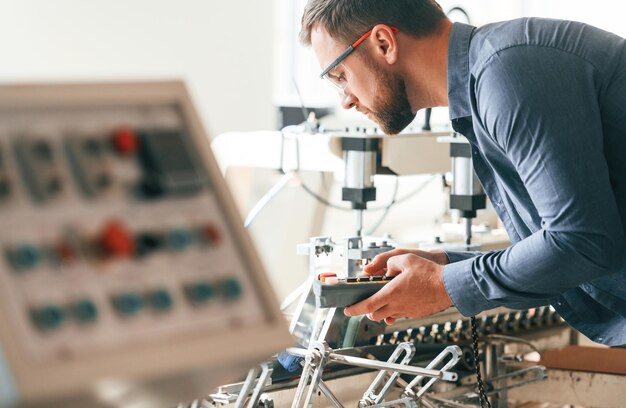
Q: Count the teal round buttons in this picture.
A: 8